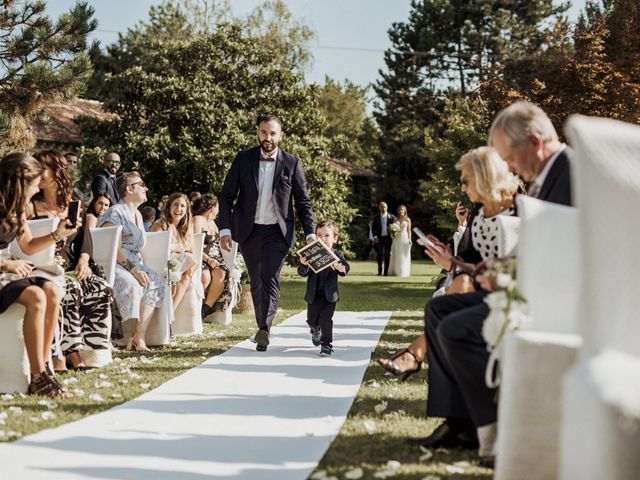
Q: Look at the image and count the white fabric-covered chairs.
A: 8